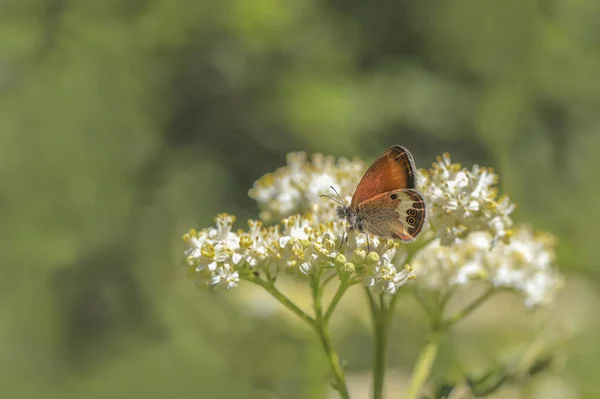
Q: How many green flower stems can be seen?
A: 3